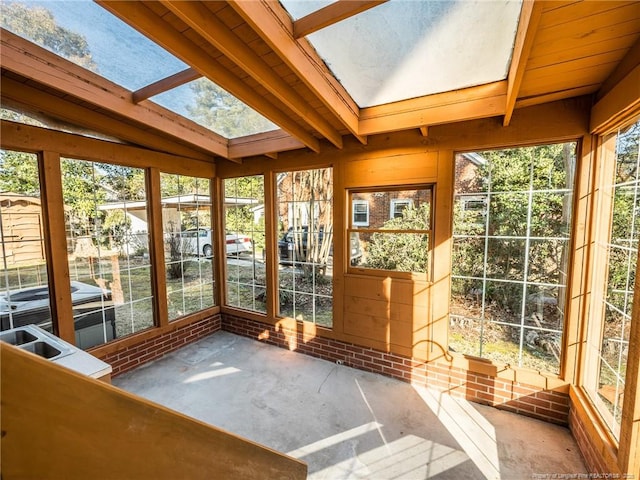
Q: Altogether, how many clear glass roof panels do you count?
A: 4